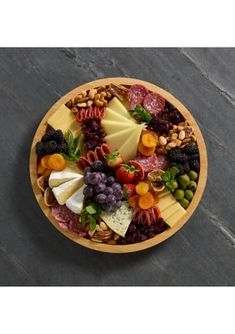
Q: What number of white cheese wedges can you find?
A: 3